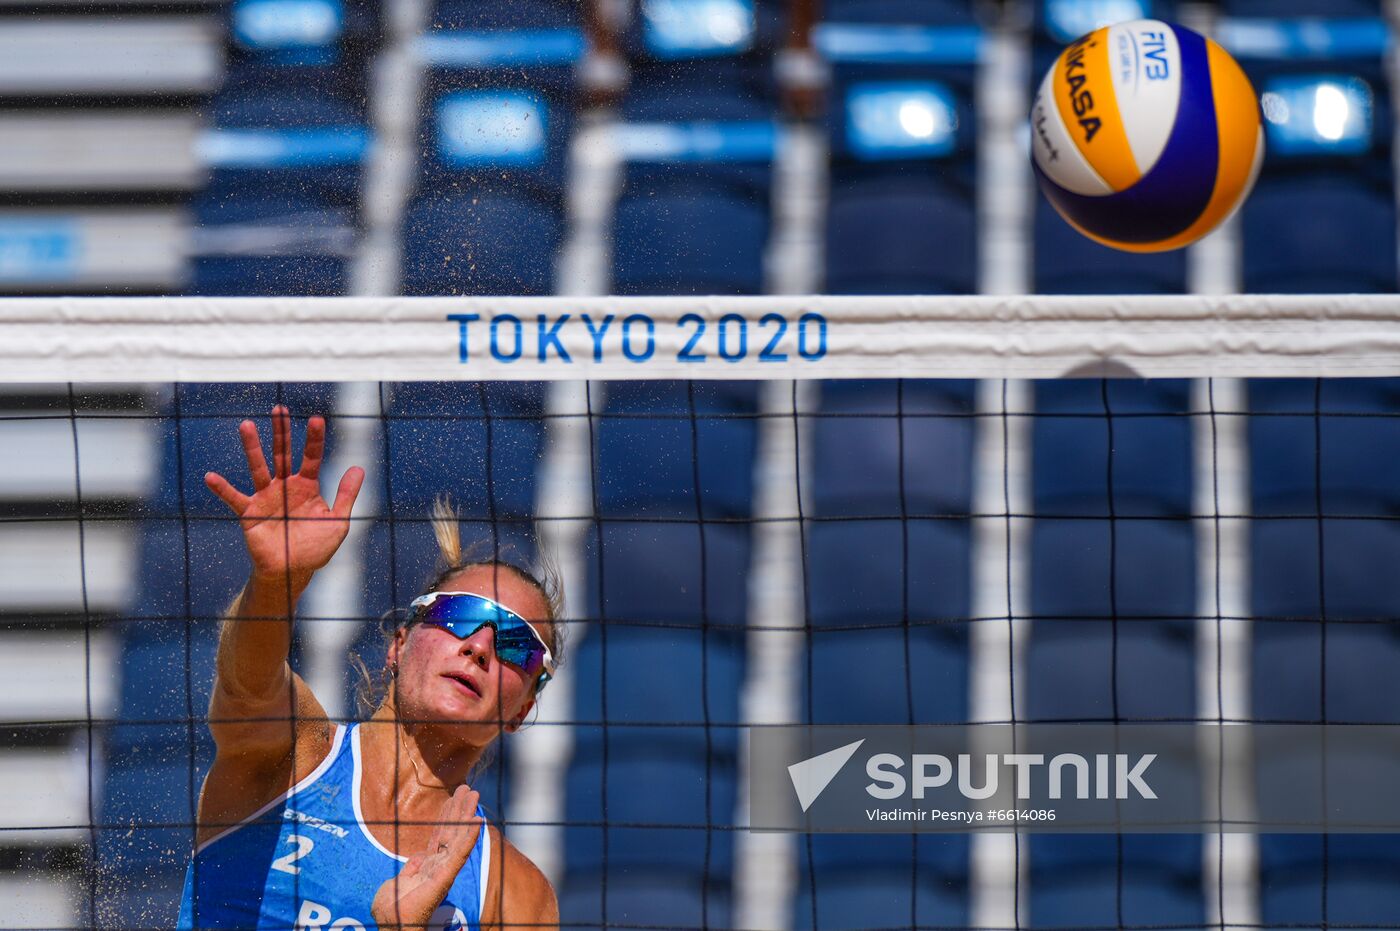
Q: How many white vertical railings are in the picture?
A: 5